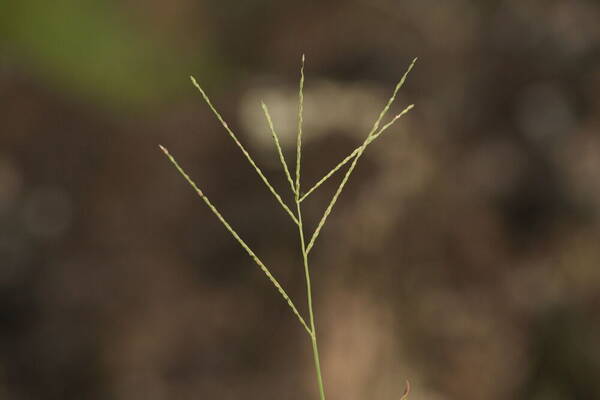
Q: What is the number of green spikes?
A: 6